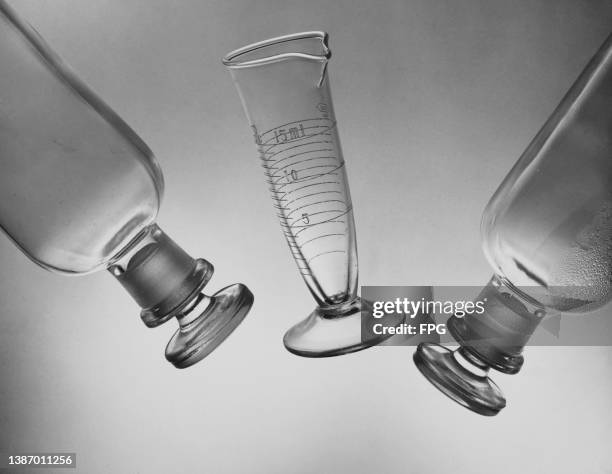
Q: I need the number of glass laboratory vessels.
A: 3